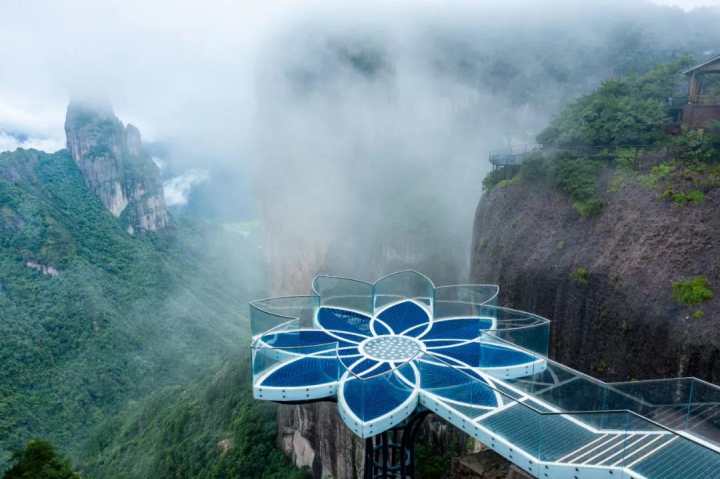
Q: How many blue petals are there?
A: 8